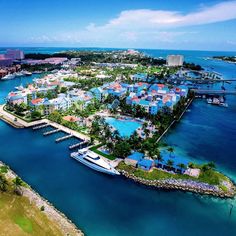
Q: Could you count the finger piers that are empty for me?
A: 4